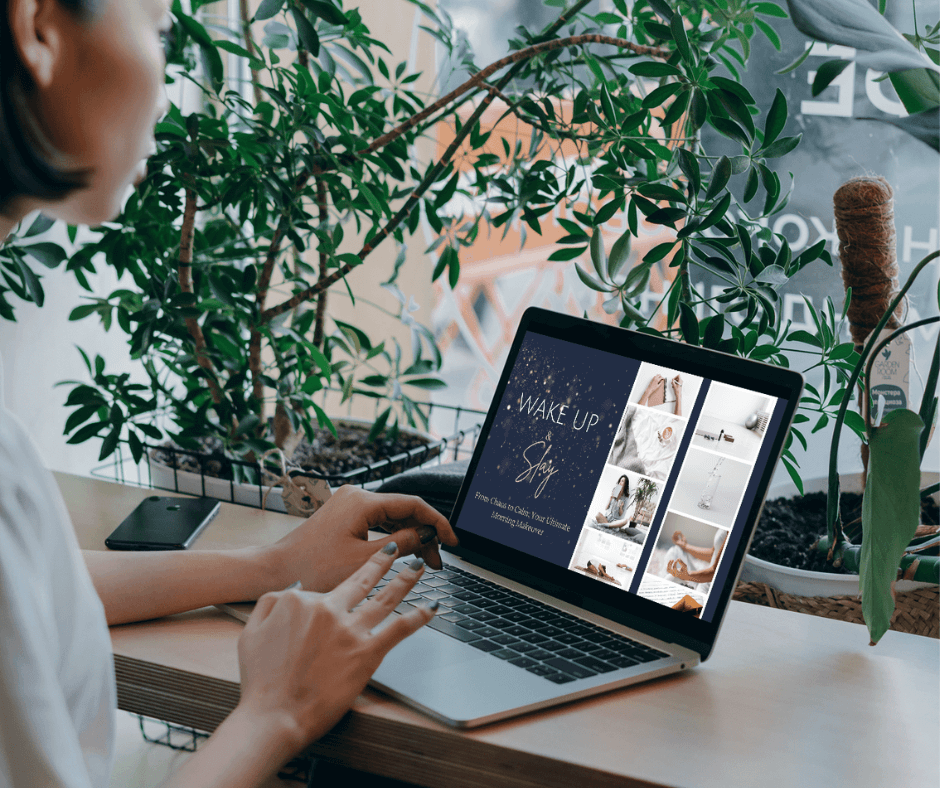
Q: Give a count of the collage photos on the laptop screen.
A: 8